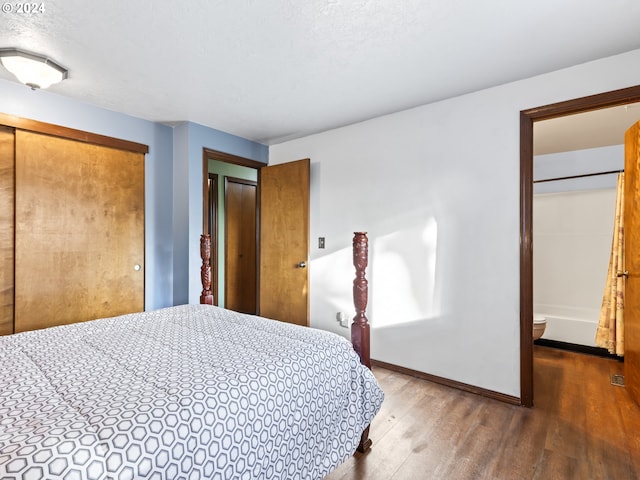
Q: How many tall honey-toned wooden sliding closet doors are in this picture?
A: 2